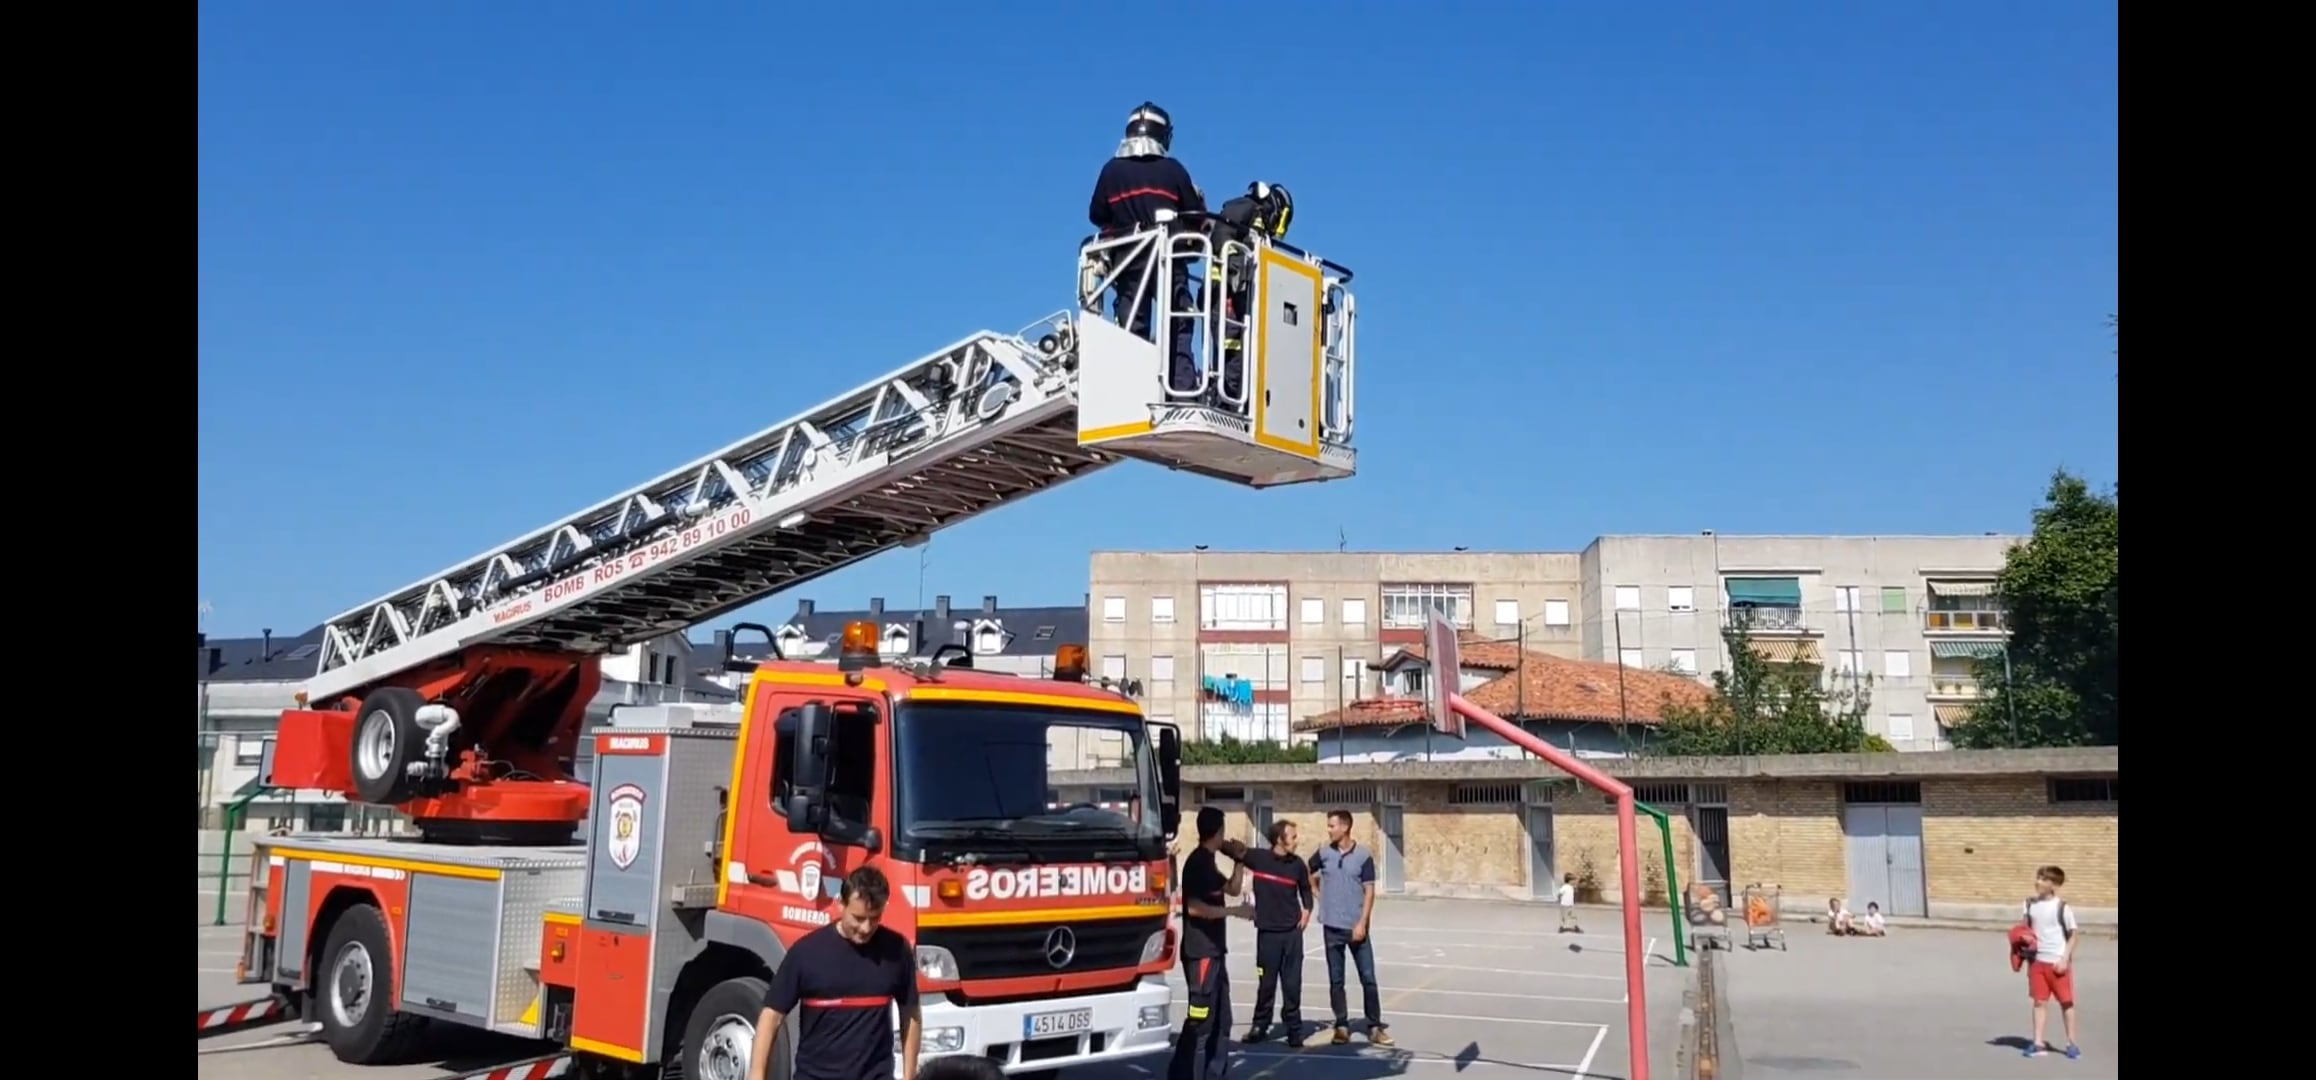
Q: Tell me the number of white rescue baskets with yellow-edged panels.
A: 1